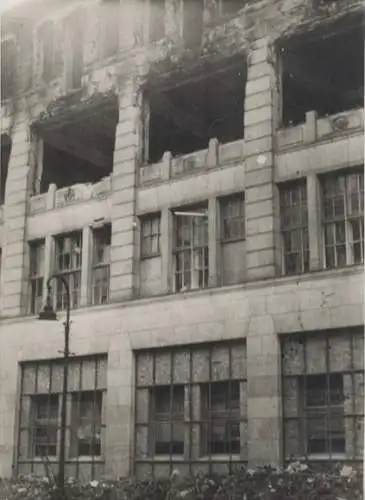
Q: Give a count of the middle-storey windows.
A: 8